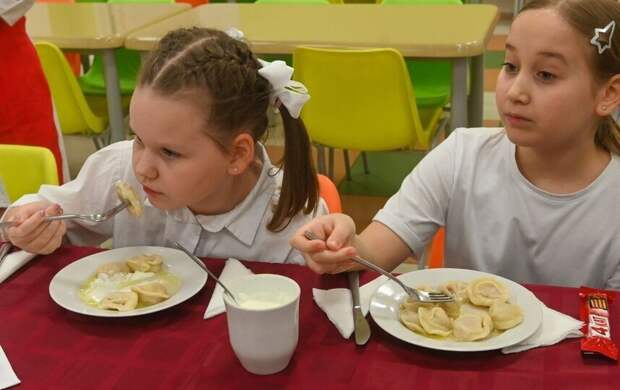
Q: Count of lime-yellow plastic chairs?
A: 3